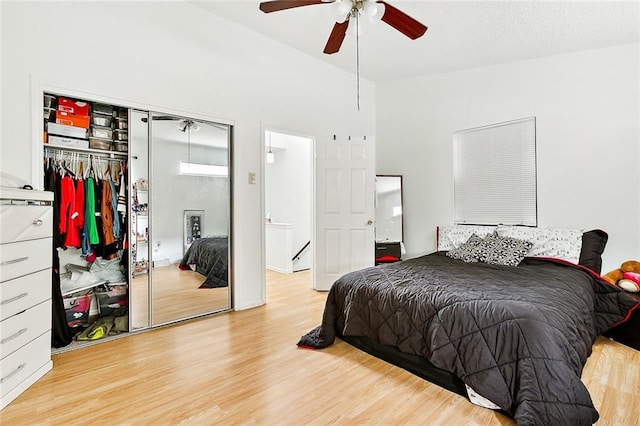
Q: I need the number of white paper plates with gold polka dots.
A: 0